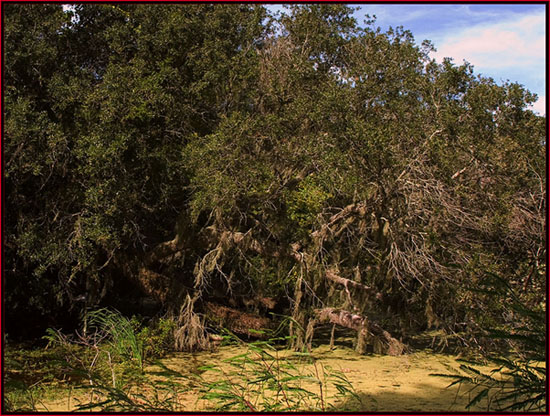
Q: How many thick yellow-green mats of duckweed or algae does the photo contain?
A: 1